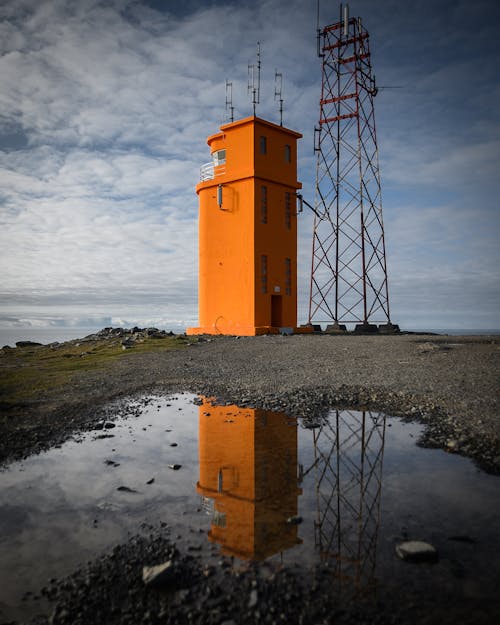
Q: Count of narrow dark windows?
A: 6